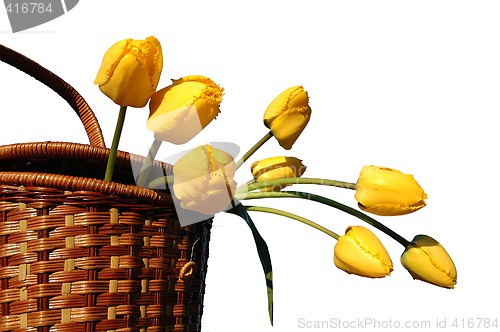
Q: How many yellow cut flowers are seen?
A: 8